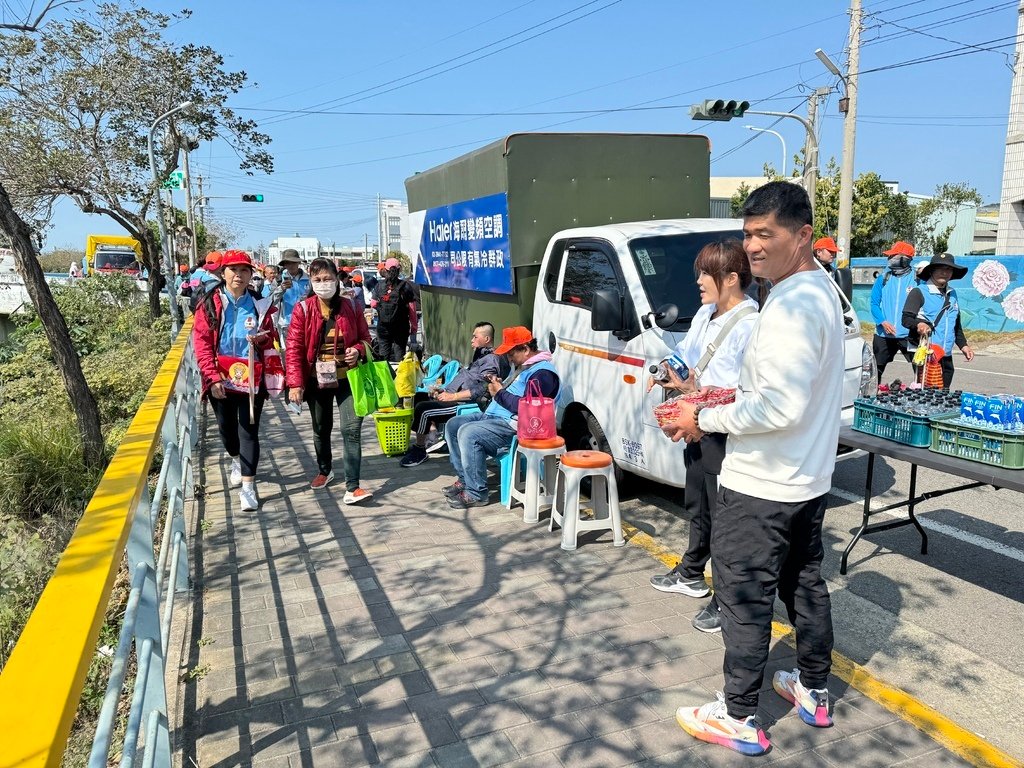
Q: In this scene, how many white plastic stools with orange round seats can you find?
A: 2